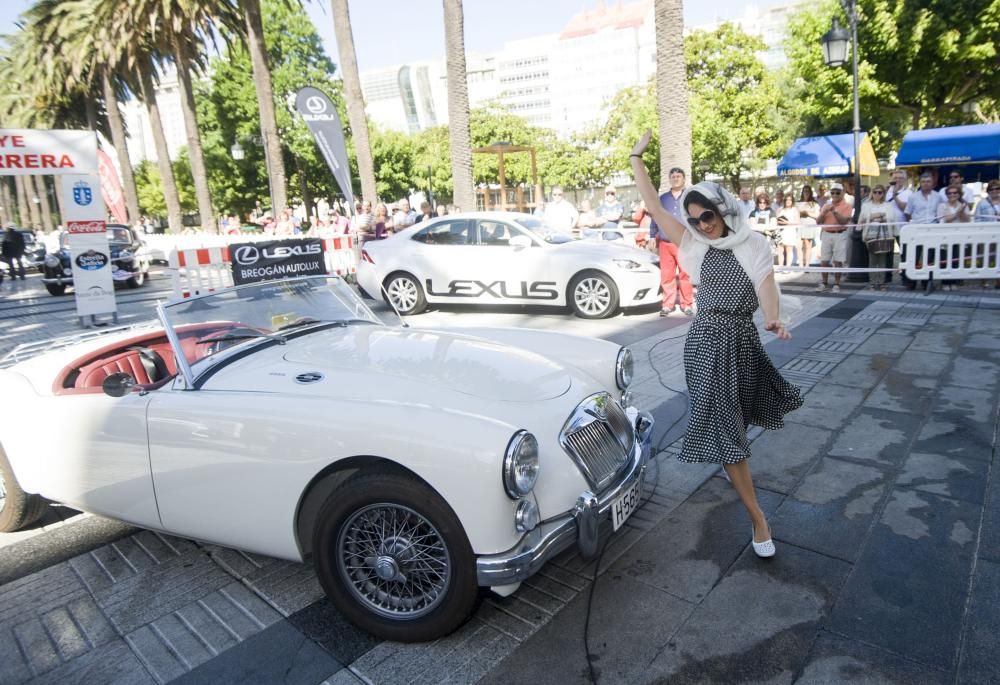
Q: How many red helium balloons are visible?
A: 0